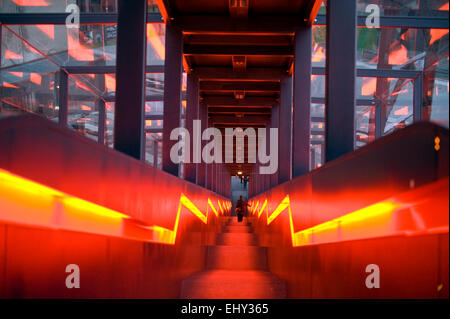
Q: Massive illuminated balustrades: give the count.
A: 2